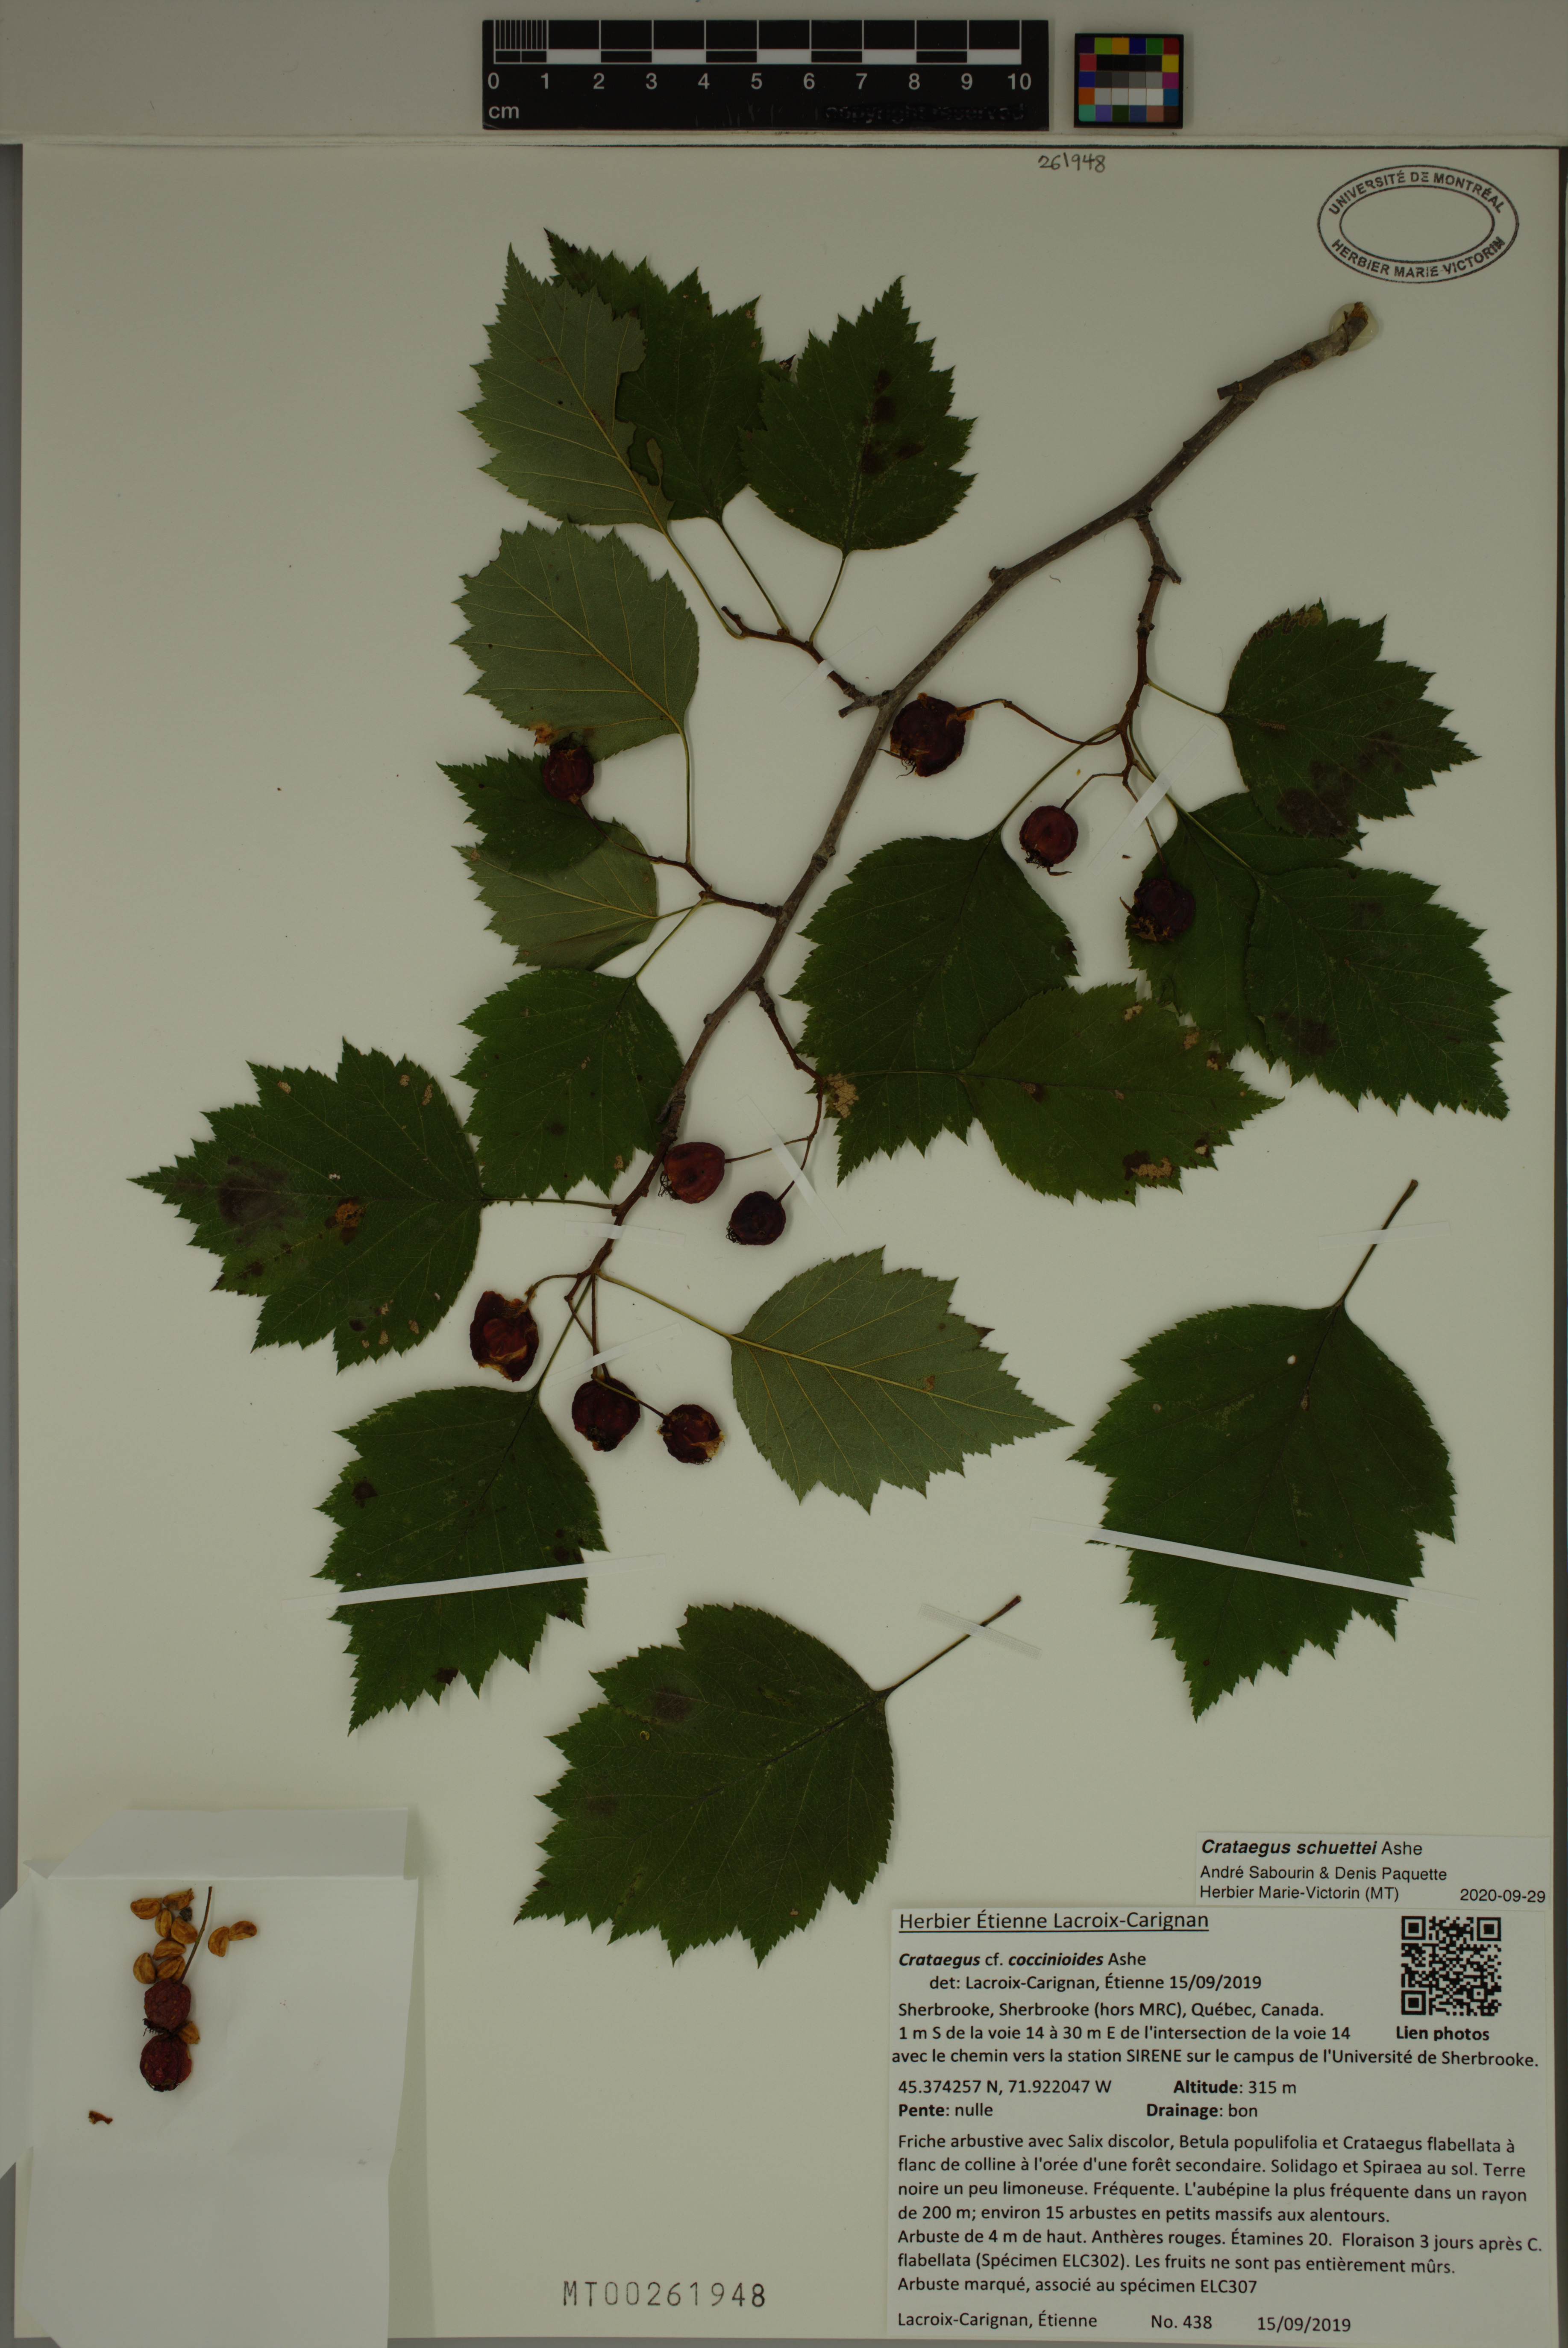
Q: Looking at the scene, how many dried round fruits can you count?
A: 11